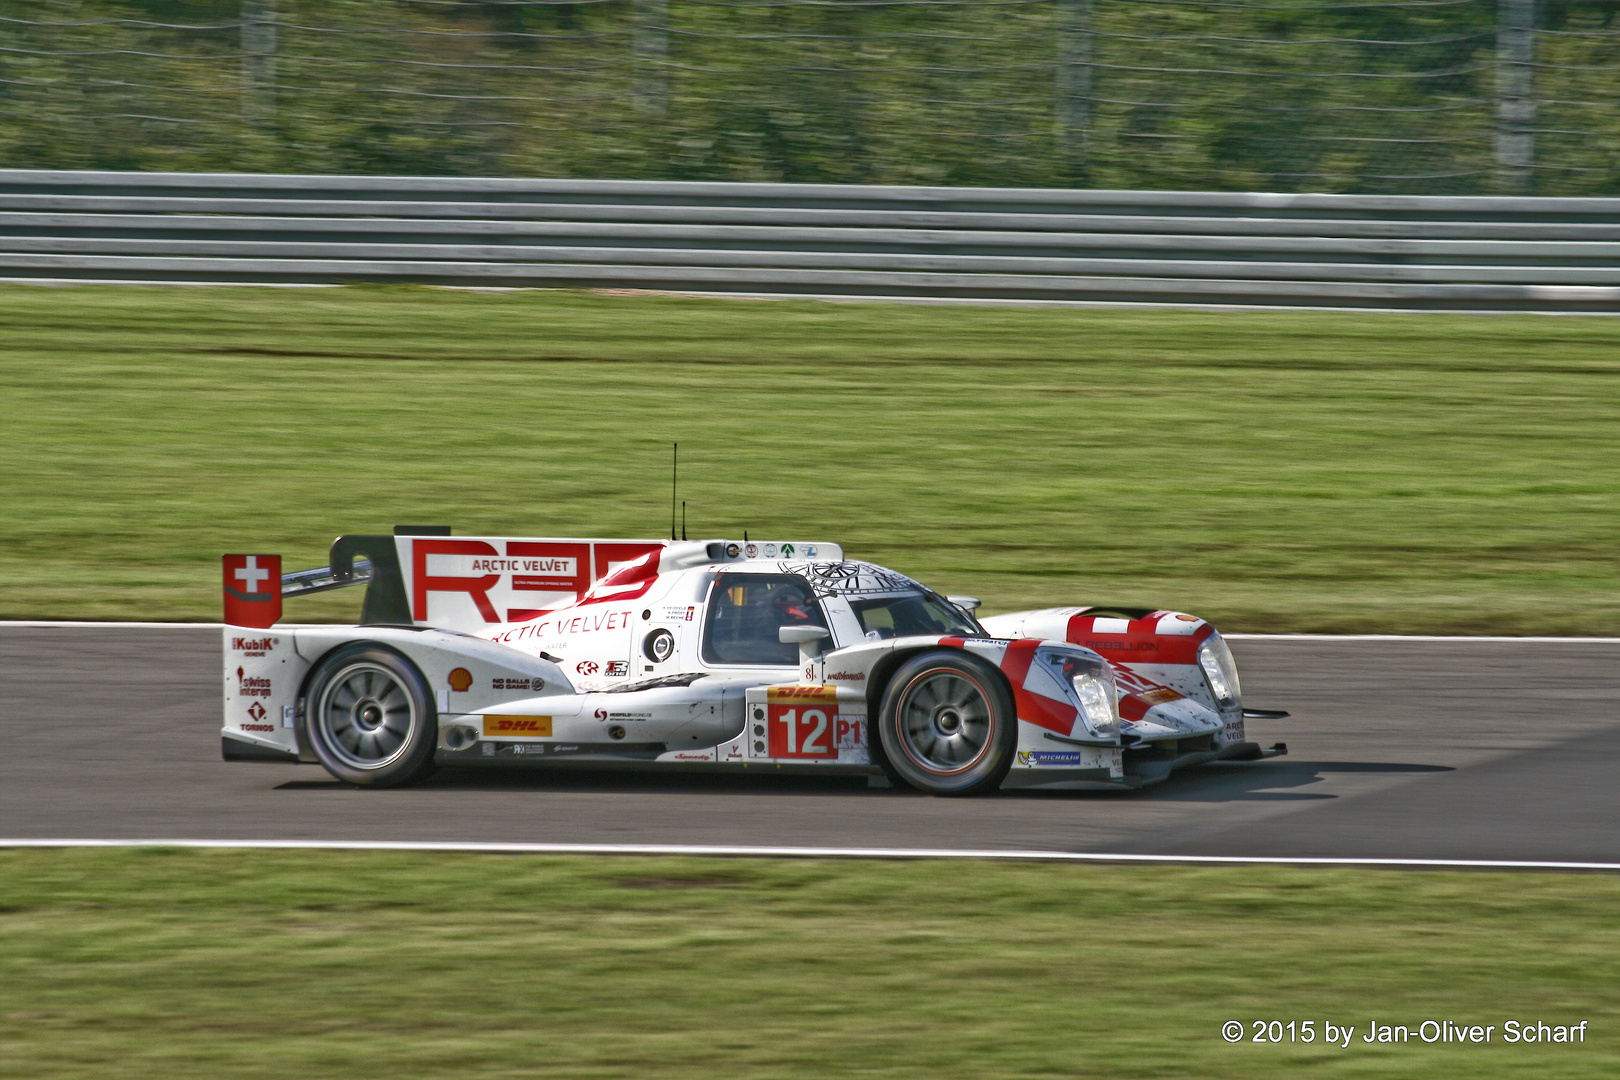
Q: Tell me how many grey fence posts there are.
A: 4